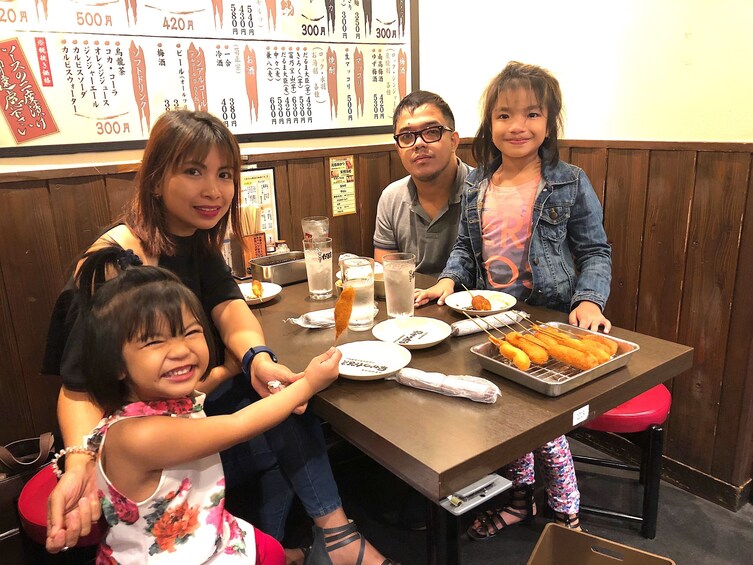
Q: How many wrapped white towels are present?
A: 3